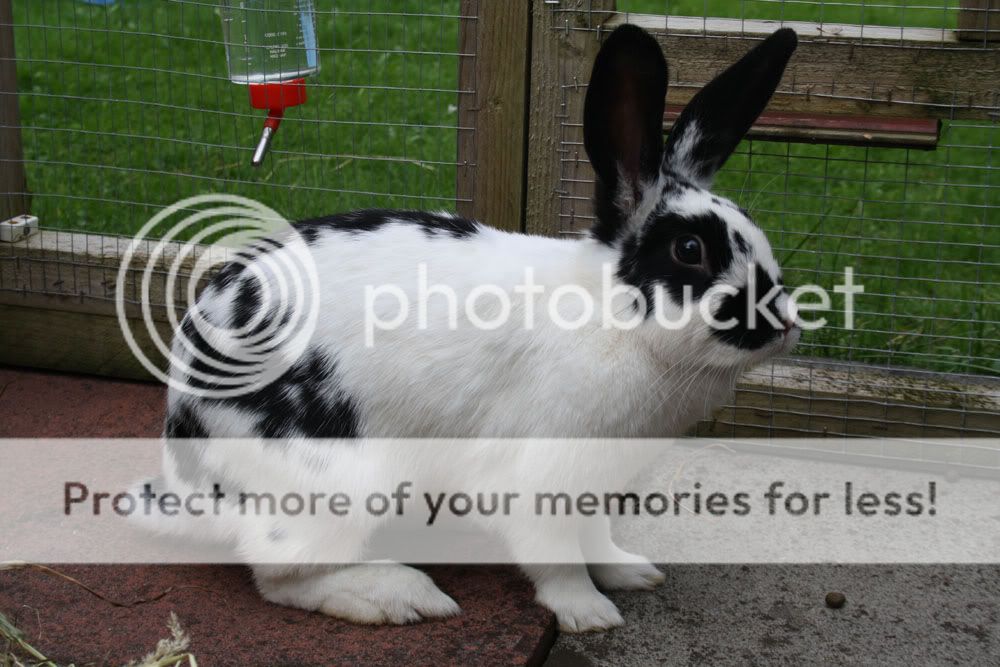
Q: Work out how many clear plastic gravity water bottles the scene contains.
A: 1